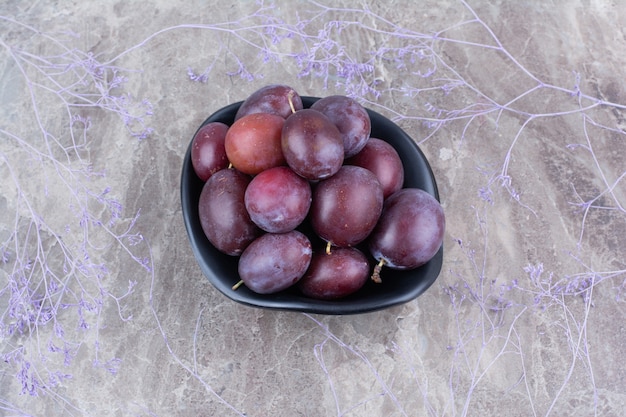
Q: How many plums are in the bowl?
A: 12